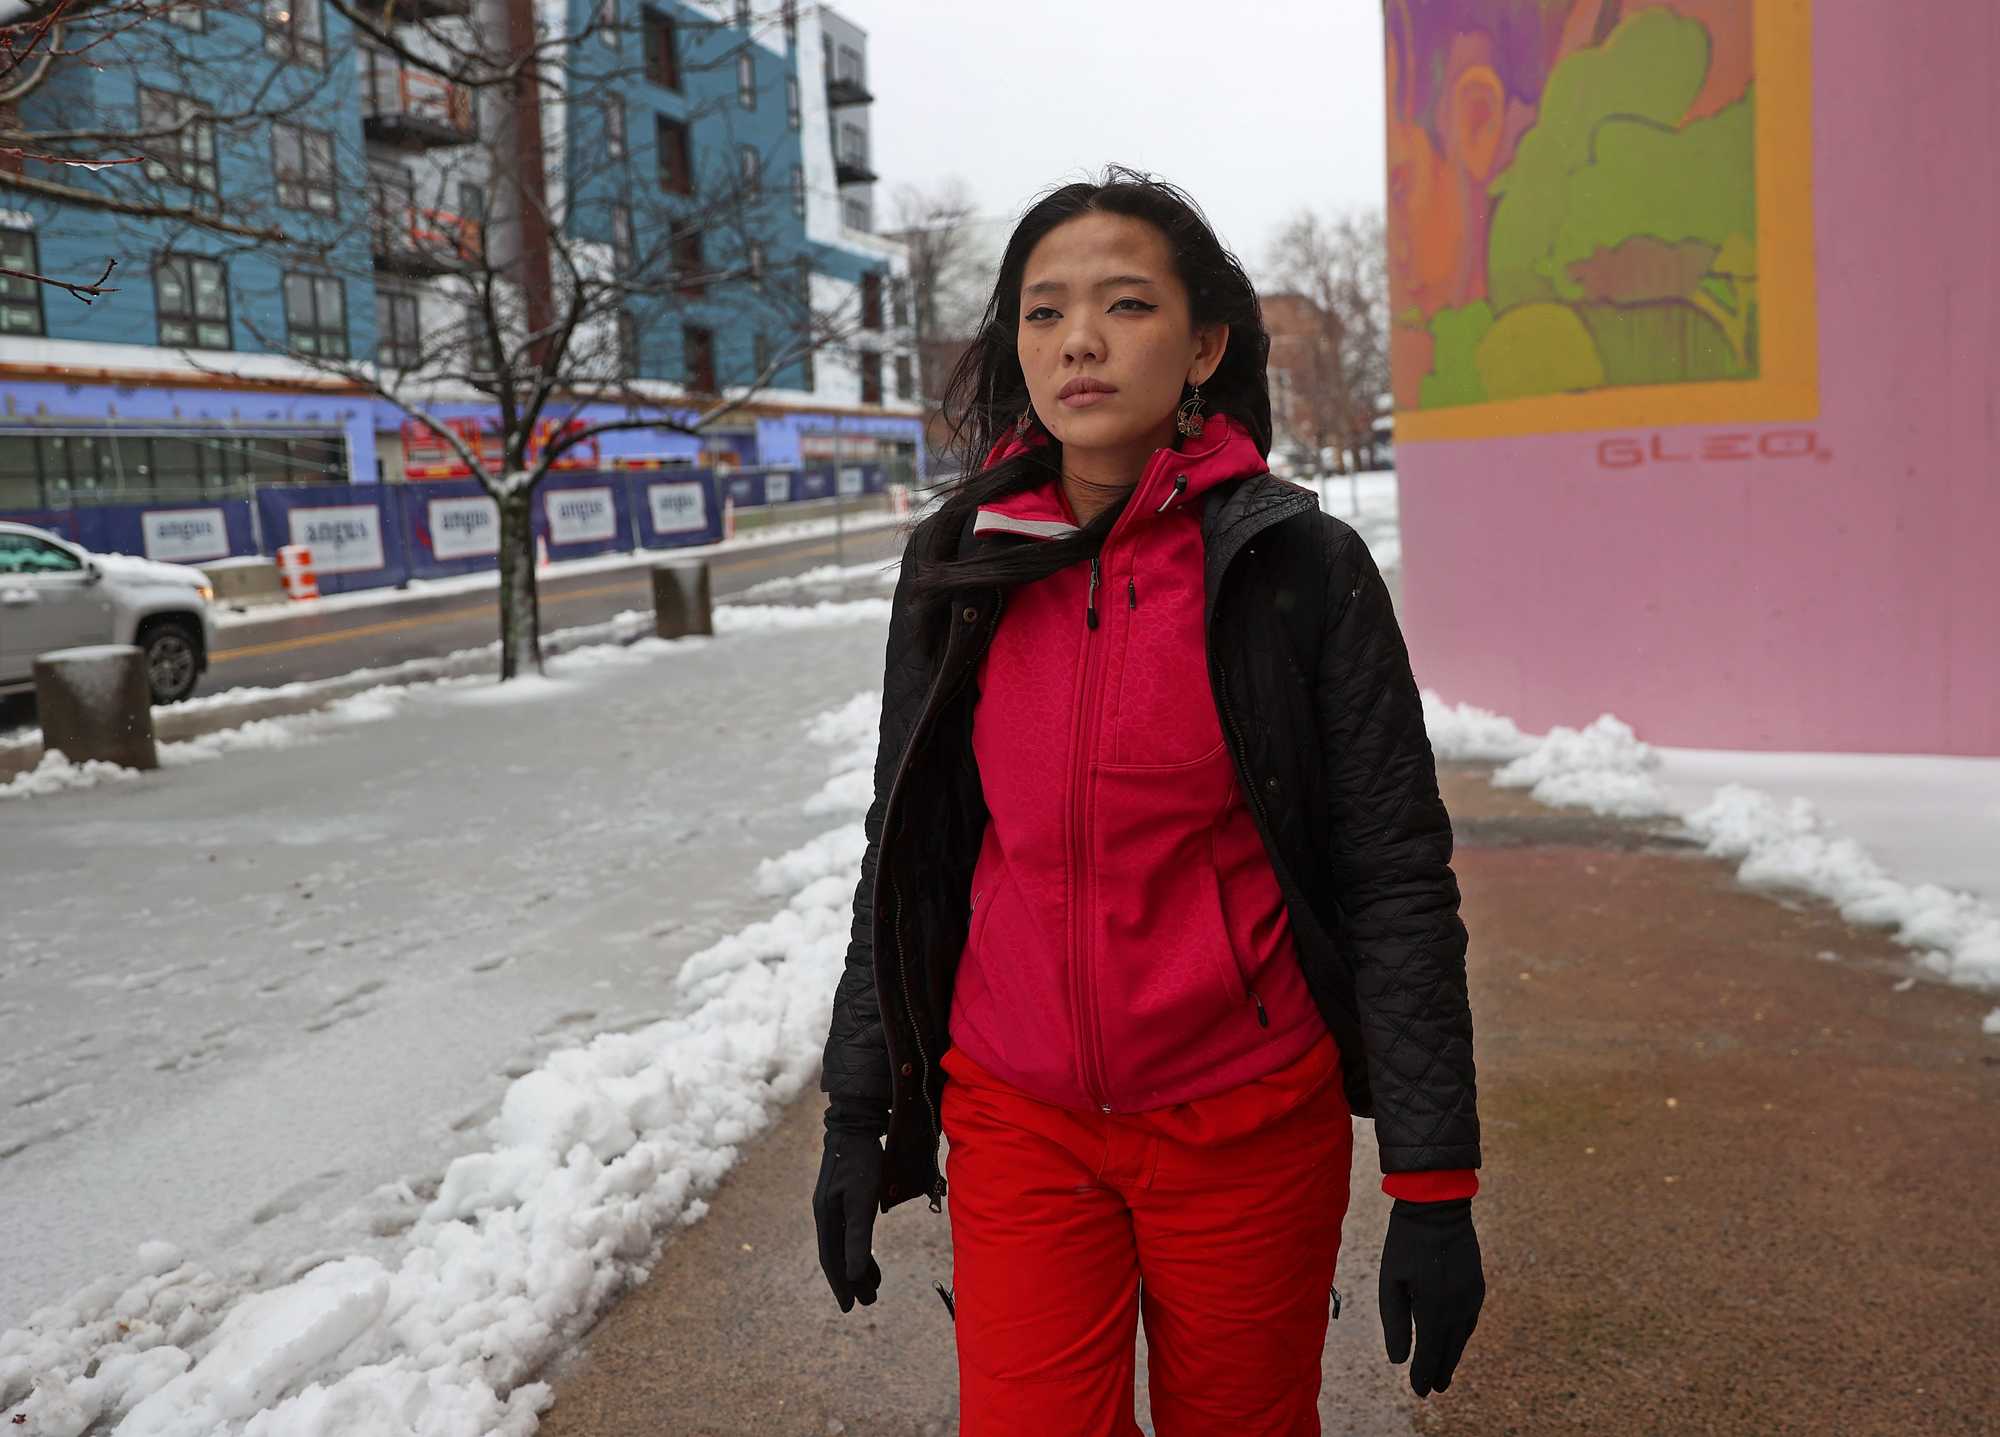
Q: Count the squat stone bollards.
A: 2